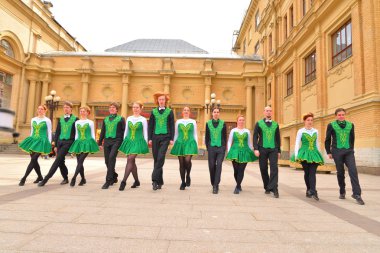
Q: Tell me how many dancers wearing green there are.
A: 12